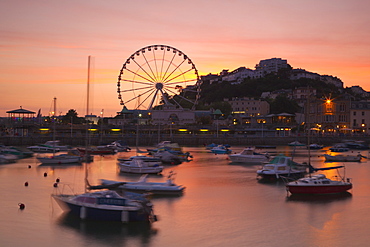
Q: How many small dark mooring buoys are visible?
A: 6